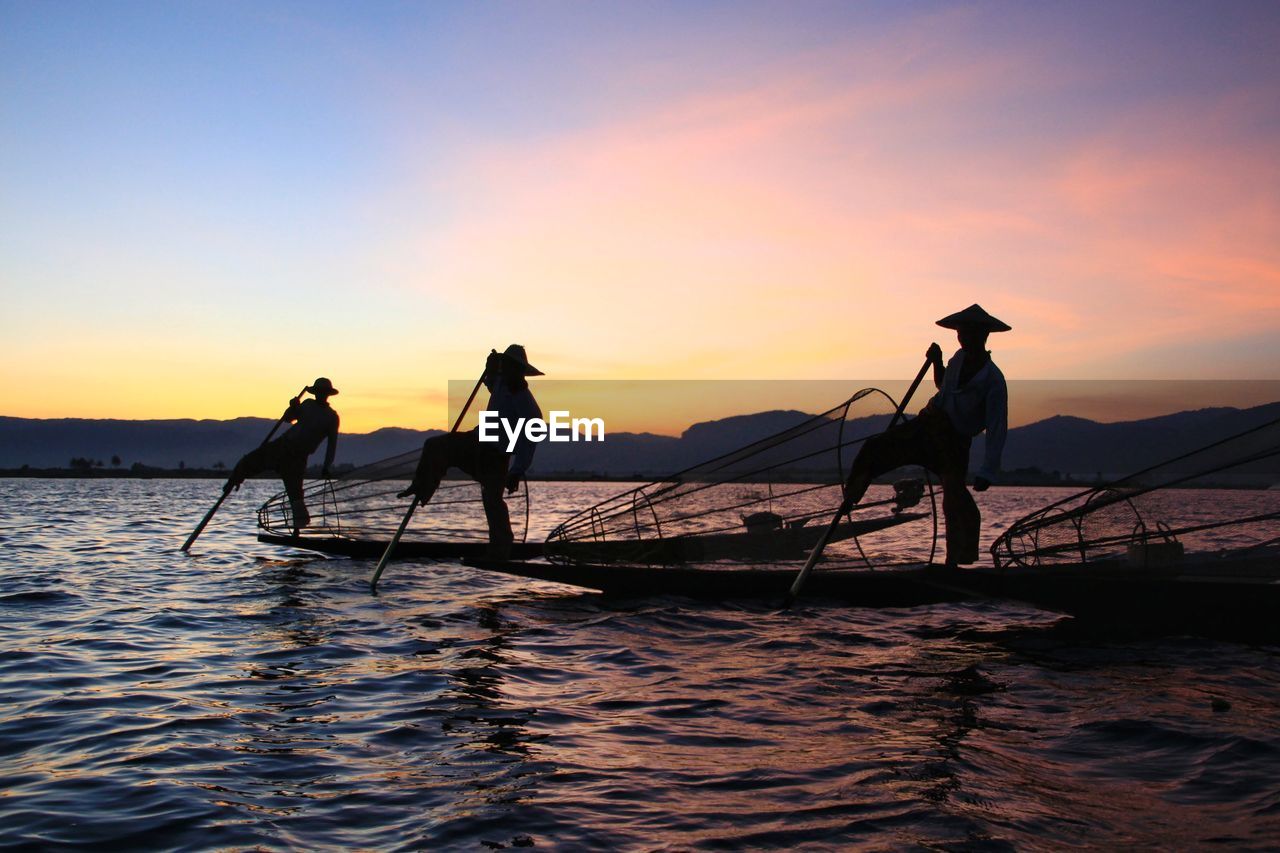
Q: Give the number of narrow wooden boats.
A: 3